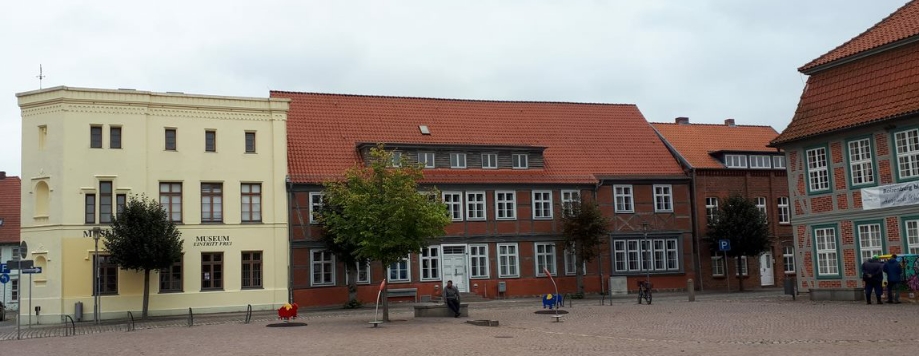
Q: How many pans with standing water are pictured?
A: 0